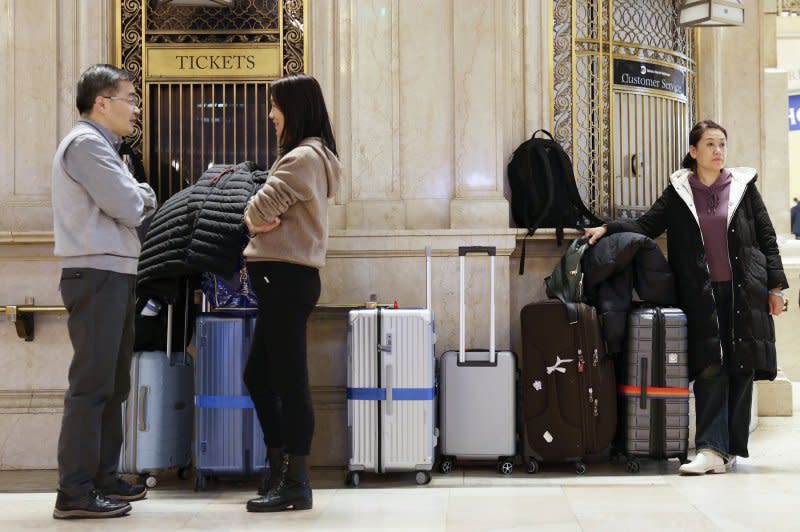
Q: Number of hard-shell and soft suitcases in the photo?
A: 6